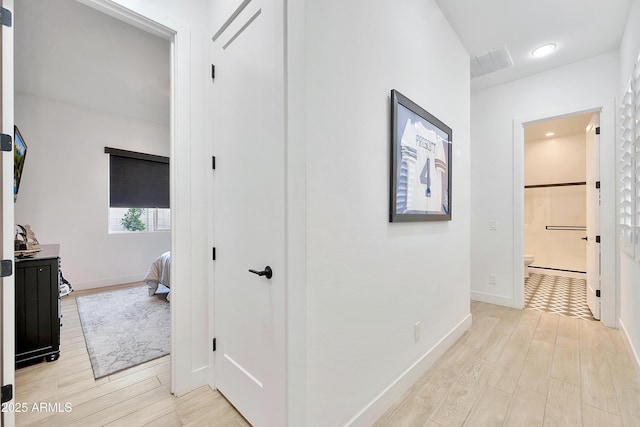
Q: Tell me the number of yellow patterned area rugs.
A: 0